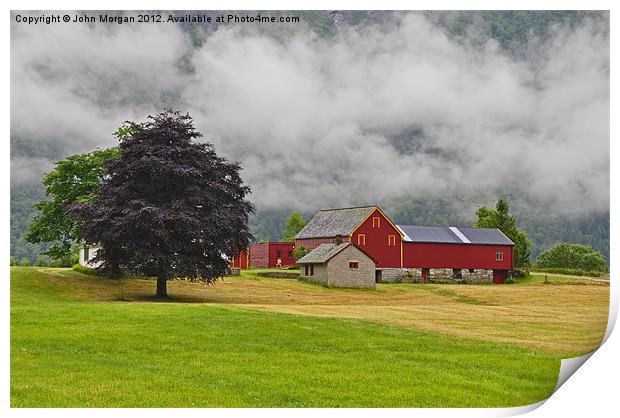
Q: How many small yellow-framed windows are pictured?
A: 3